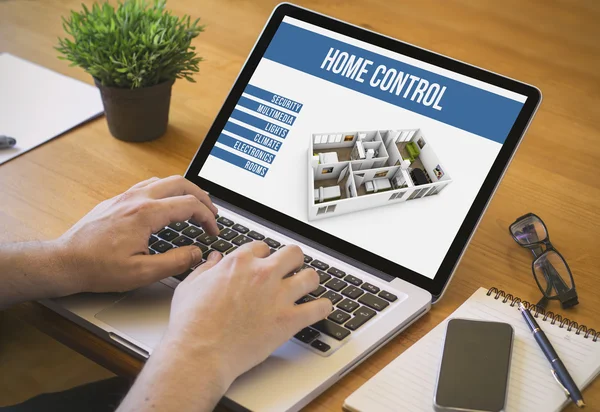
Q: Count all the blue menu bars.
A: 6